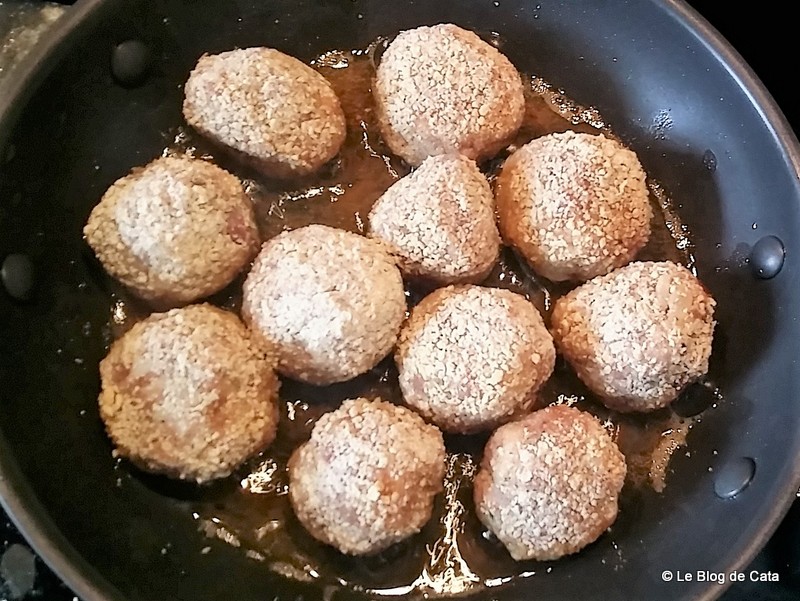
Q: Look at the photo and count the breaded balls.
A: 11